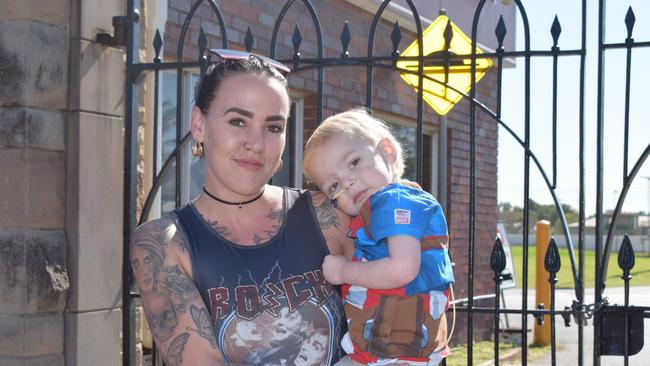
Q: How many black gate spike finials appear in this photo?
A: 13